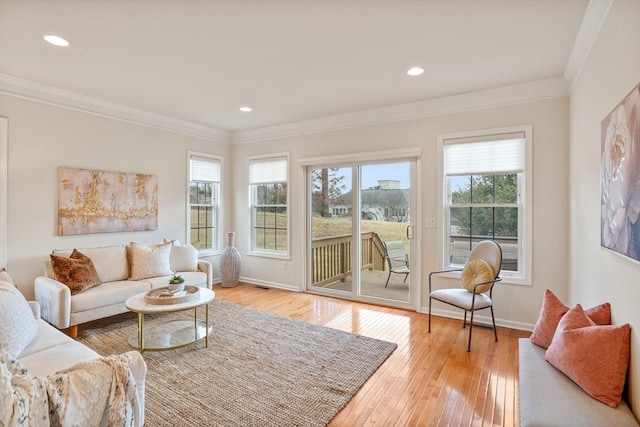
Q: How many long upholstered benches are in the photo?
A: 1